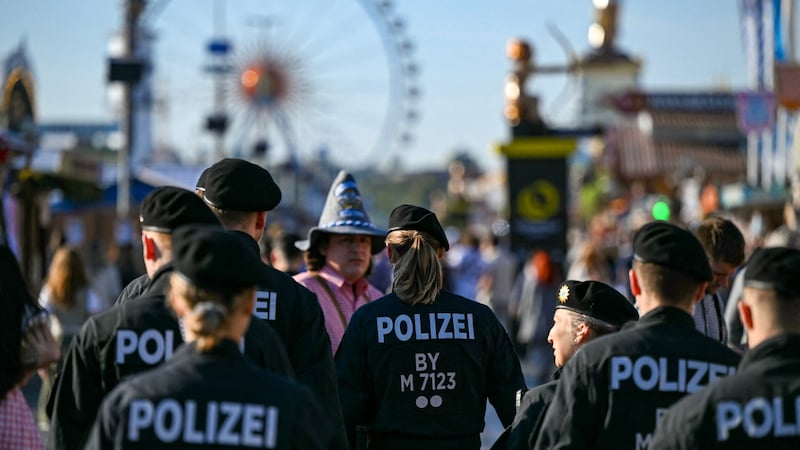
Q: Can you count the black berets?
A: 7